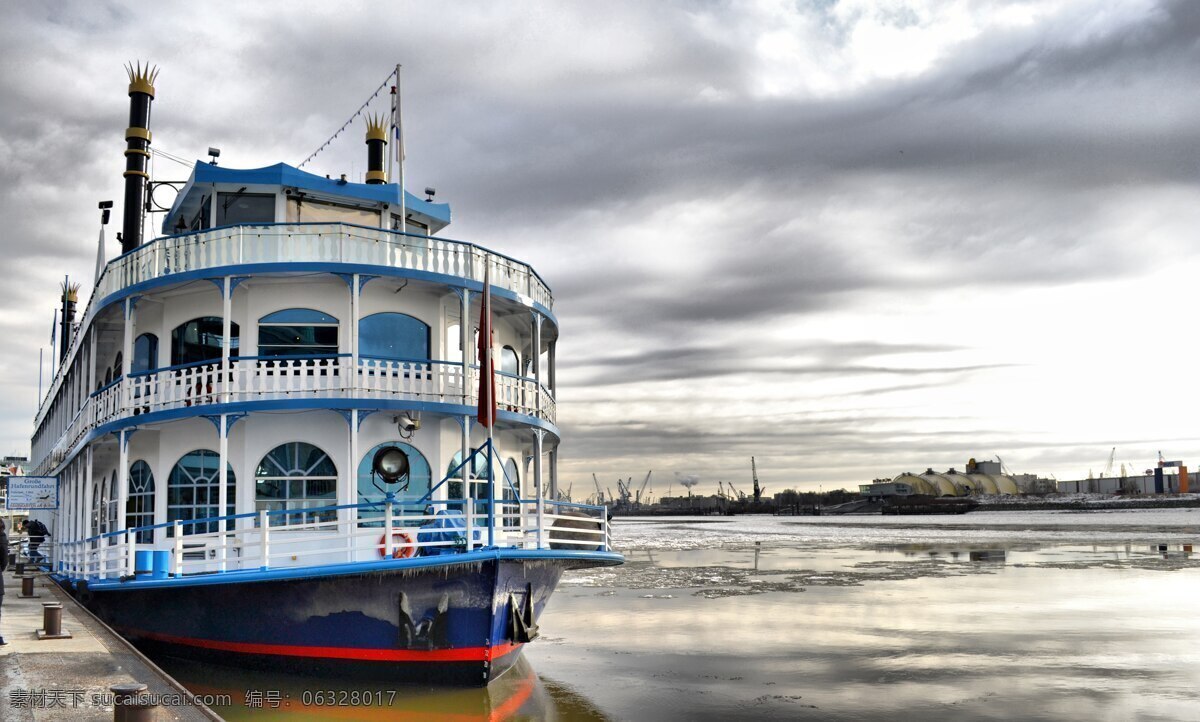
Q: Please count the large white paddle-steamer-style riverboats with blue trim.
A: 1